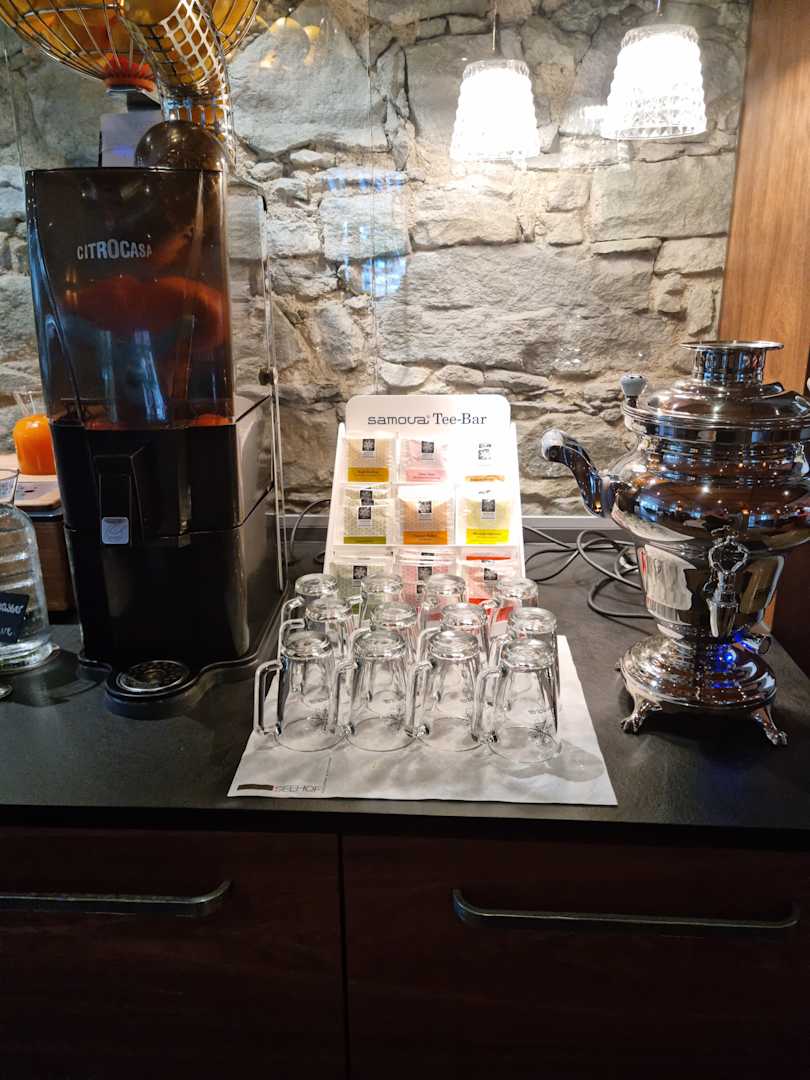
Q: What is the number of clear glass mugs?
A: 12